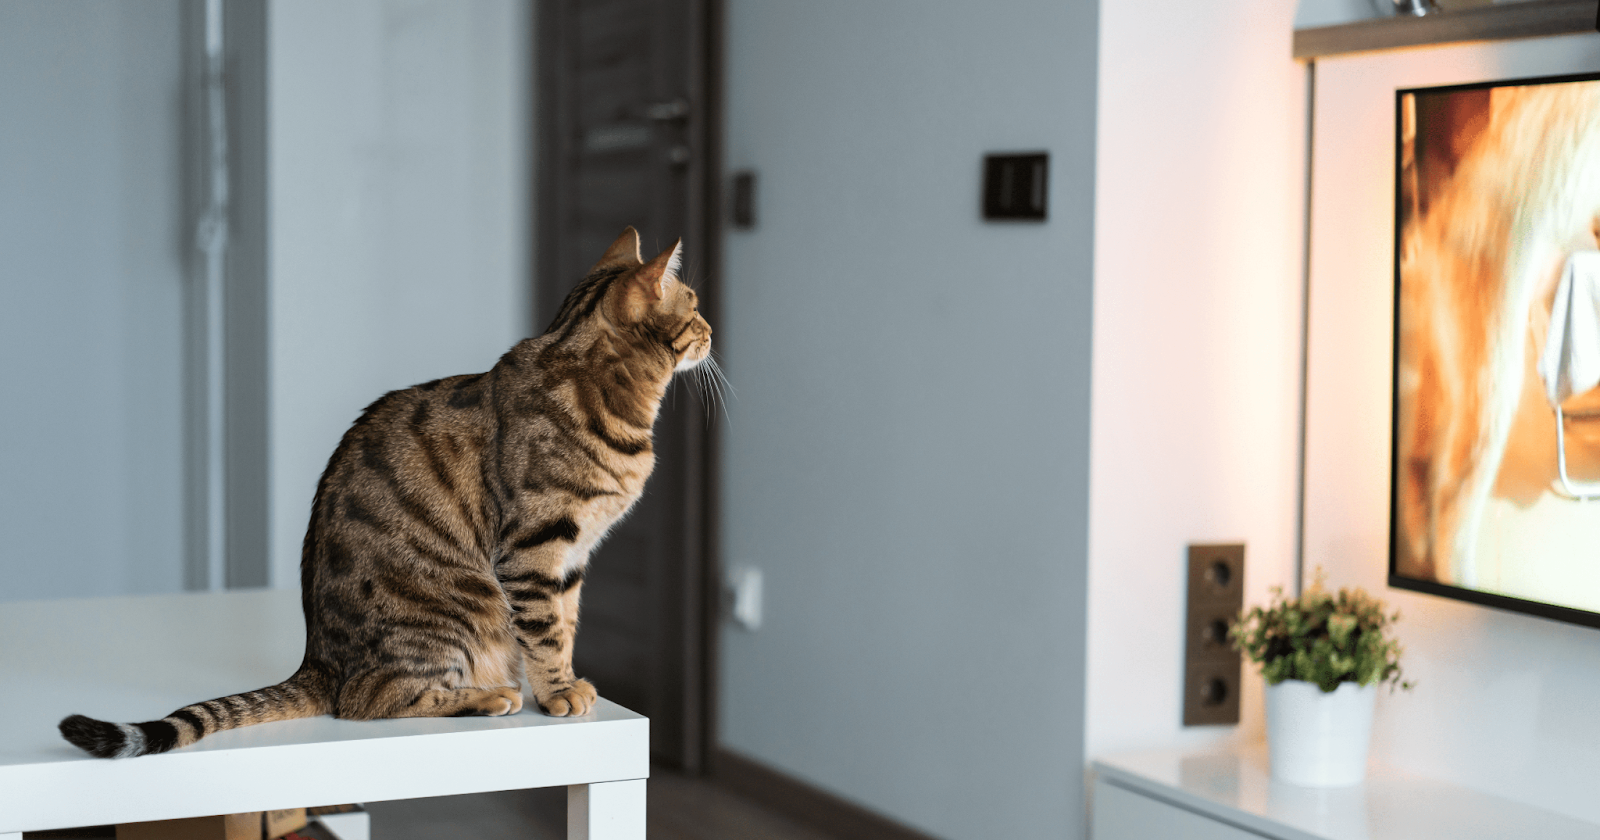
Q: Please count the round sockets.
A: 3